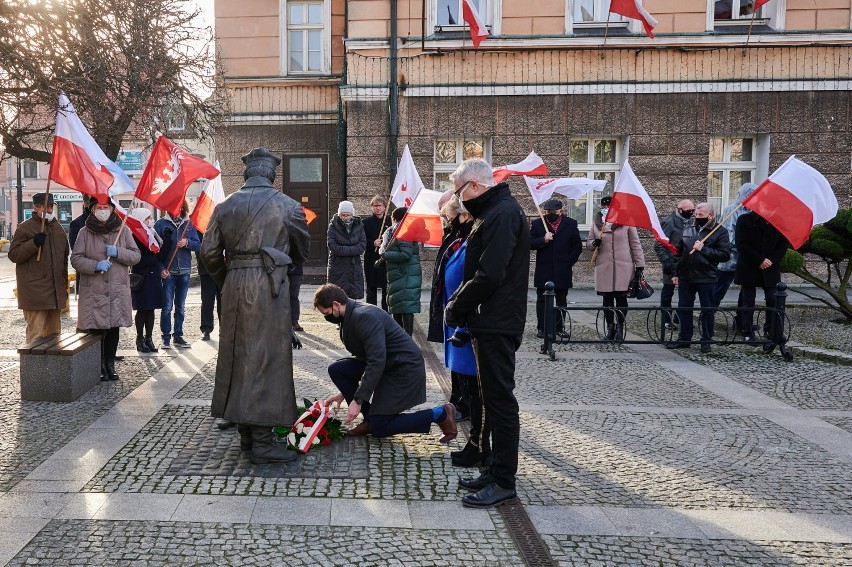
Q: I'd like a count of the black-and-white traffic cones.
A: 0